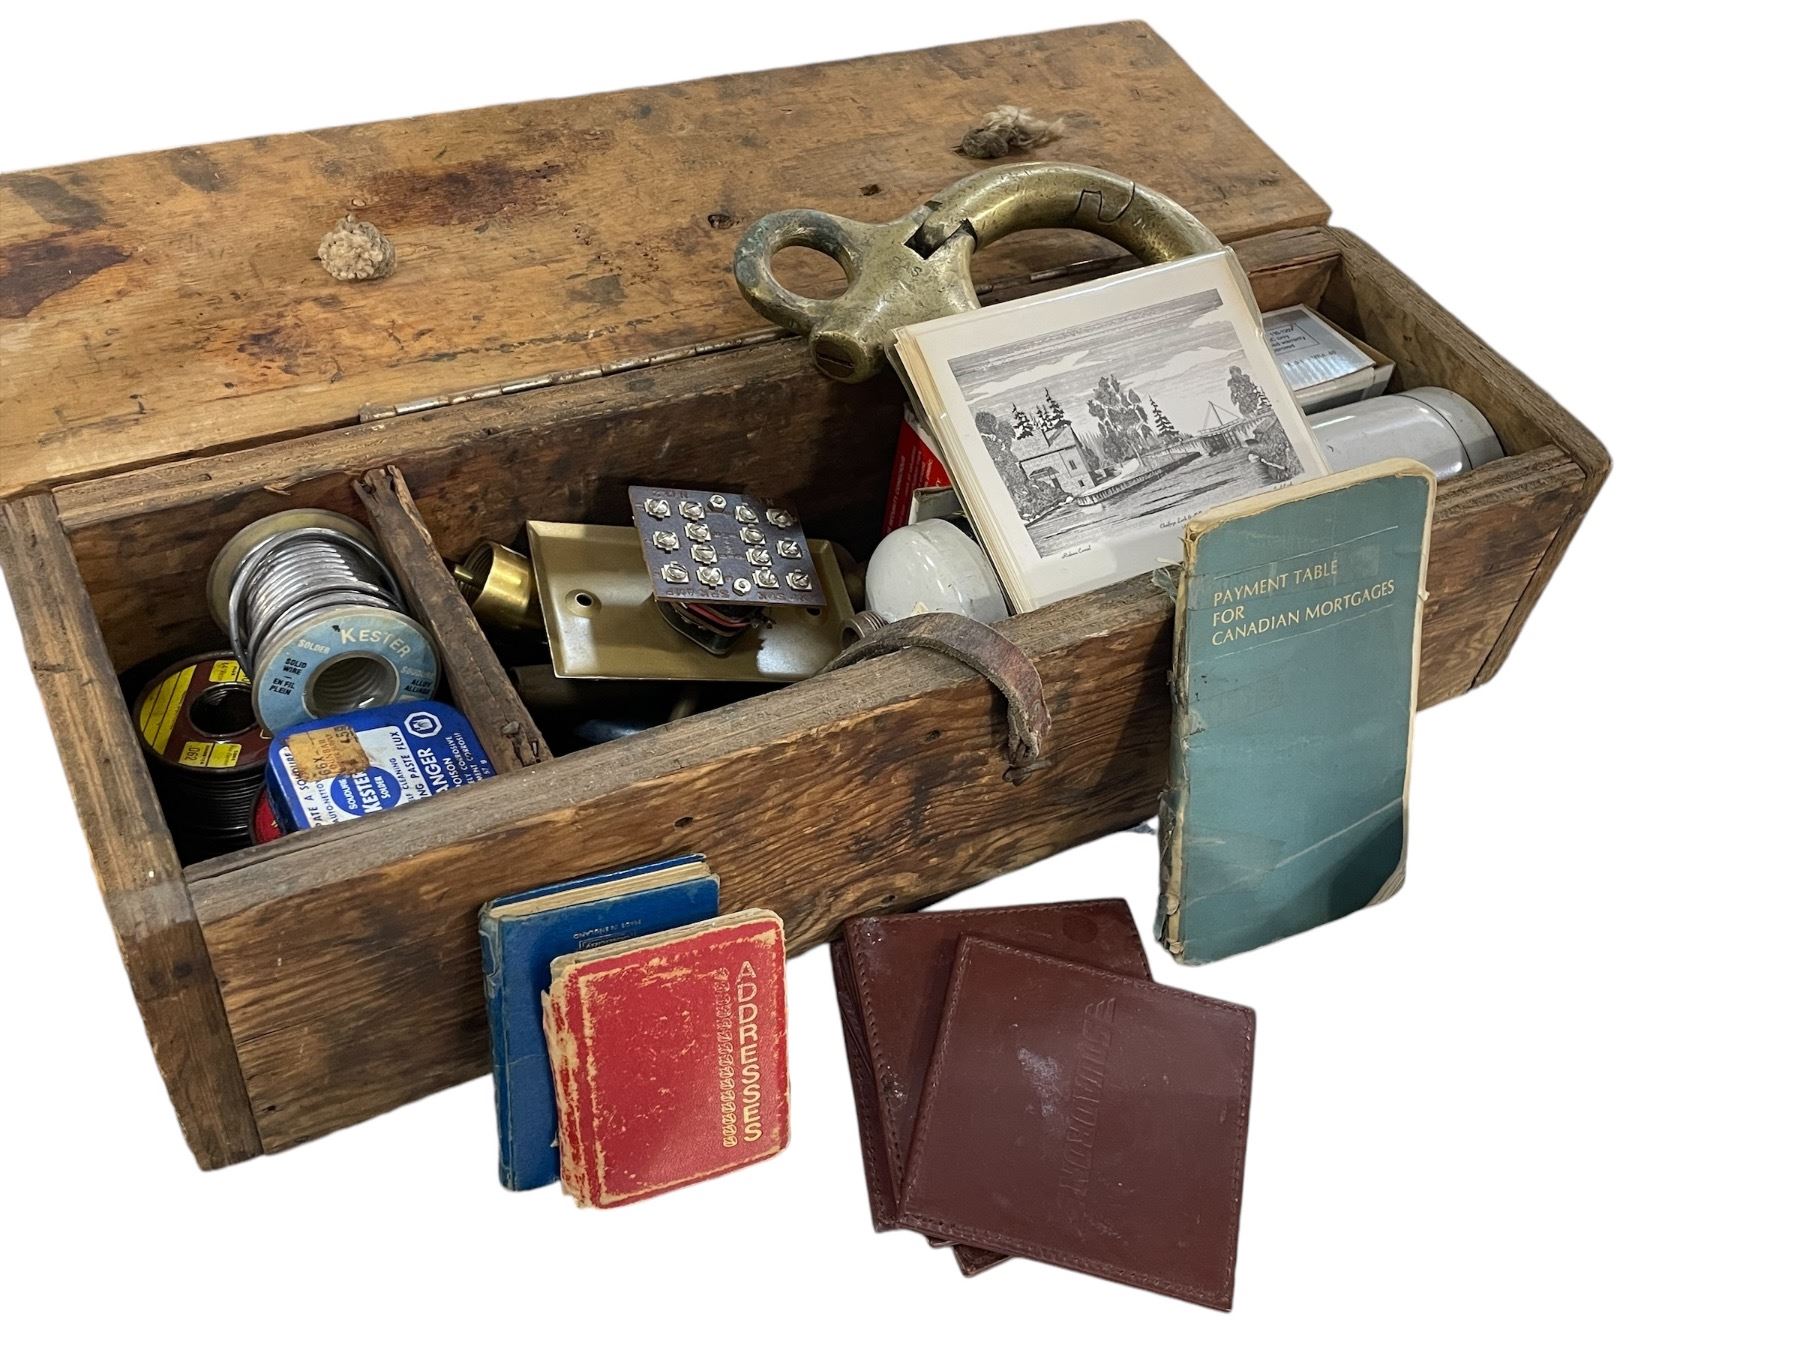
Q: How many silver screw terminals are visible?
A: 14